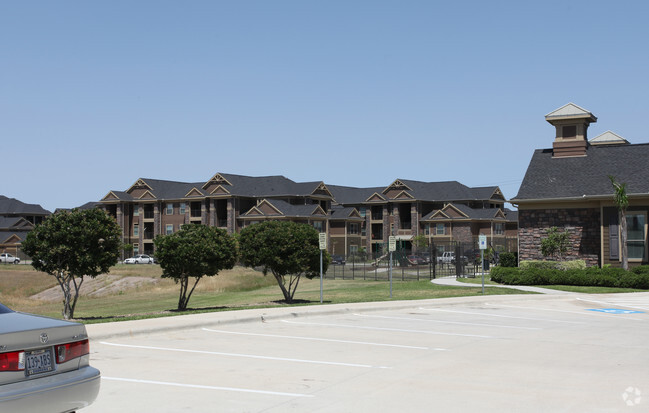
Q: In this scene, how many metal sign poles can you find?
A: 3